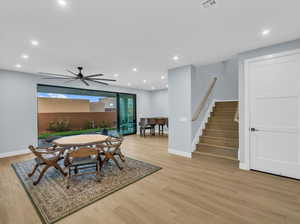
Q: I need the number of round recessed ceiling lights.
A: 13